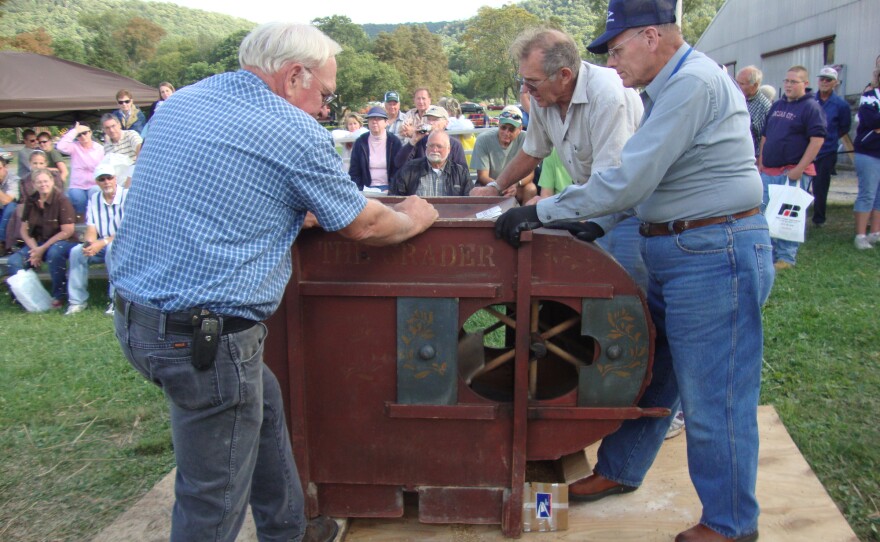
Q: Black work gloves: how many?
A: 2